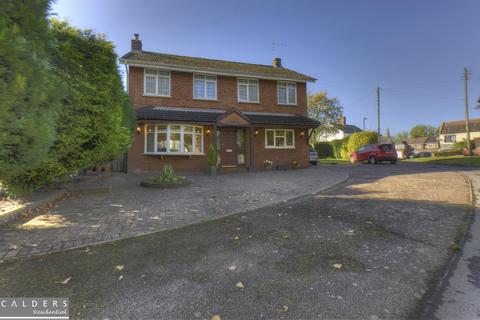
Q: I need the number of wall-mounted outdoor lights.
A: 4